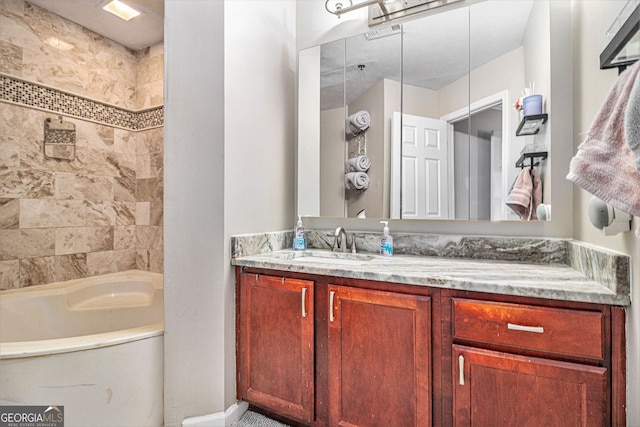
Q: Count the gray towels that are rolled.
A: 3